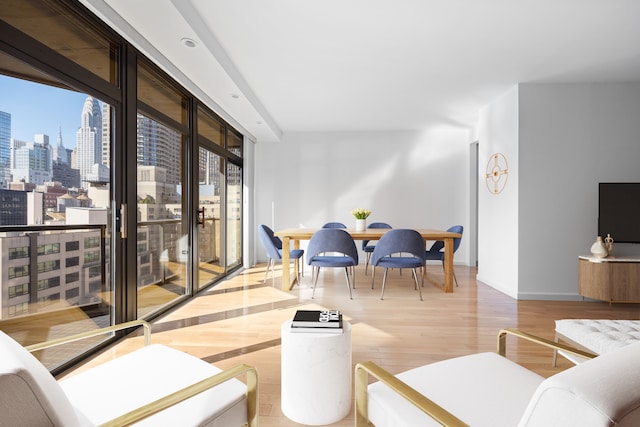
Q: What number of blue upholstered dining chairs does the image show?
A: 6